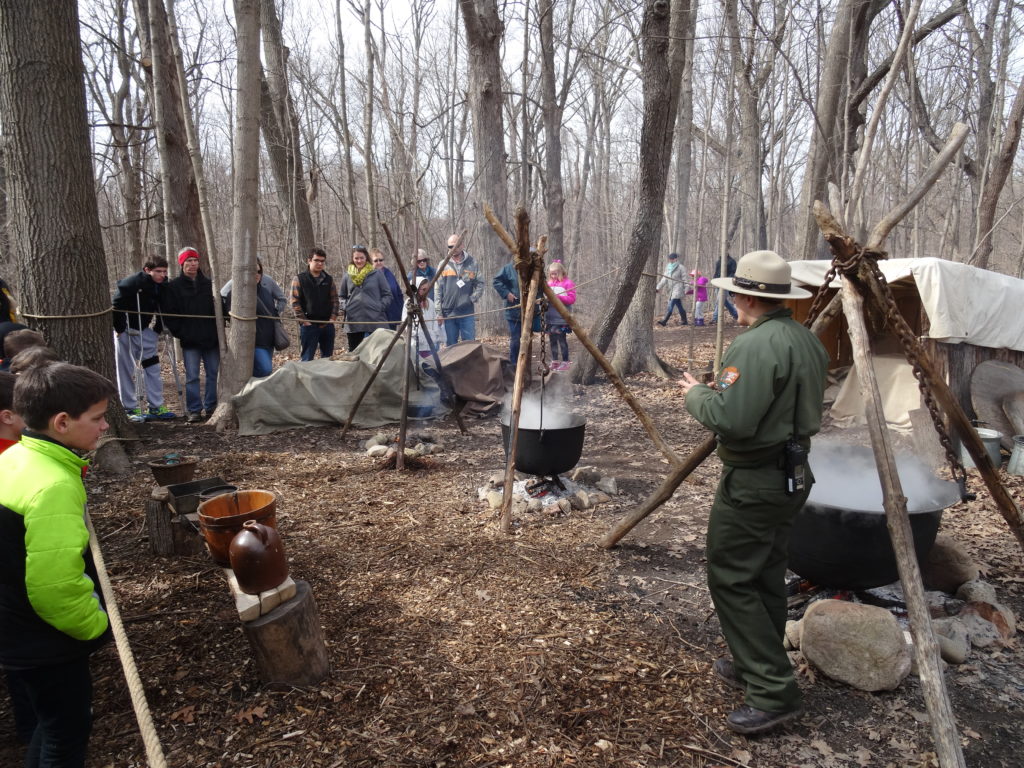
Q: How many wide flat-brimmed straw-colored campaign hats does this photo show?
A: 1